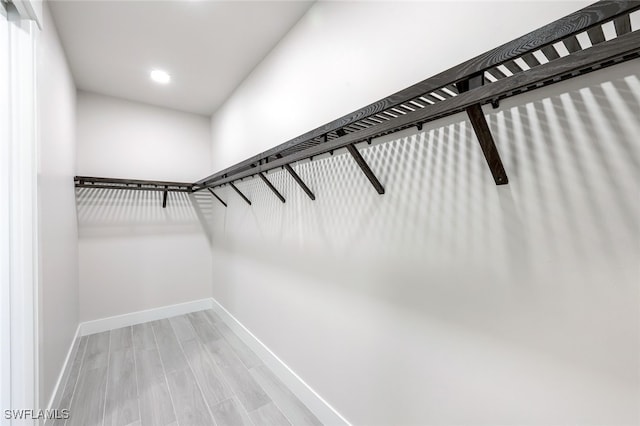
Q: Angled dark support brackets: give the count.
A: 7